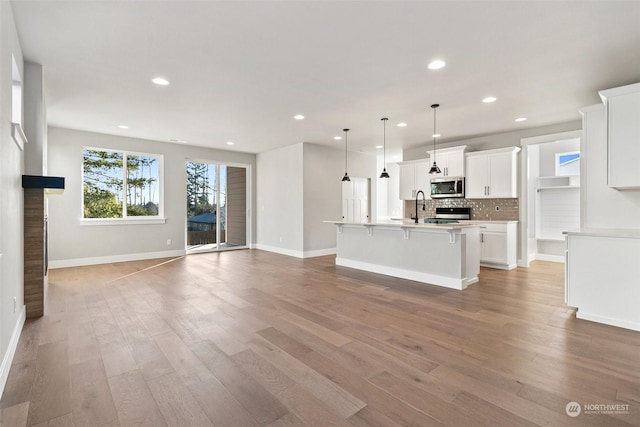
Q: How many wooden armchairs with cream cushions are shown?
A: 0